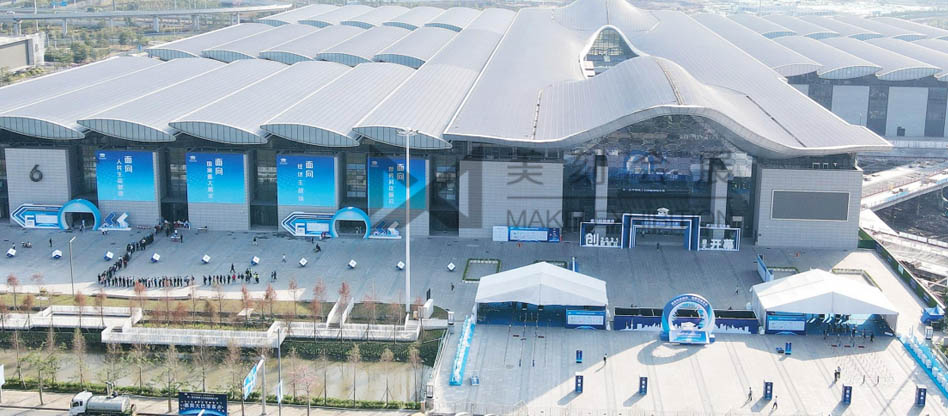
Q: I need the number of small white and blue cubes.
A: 10